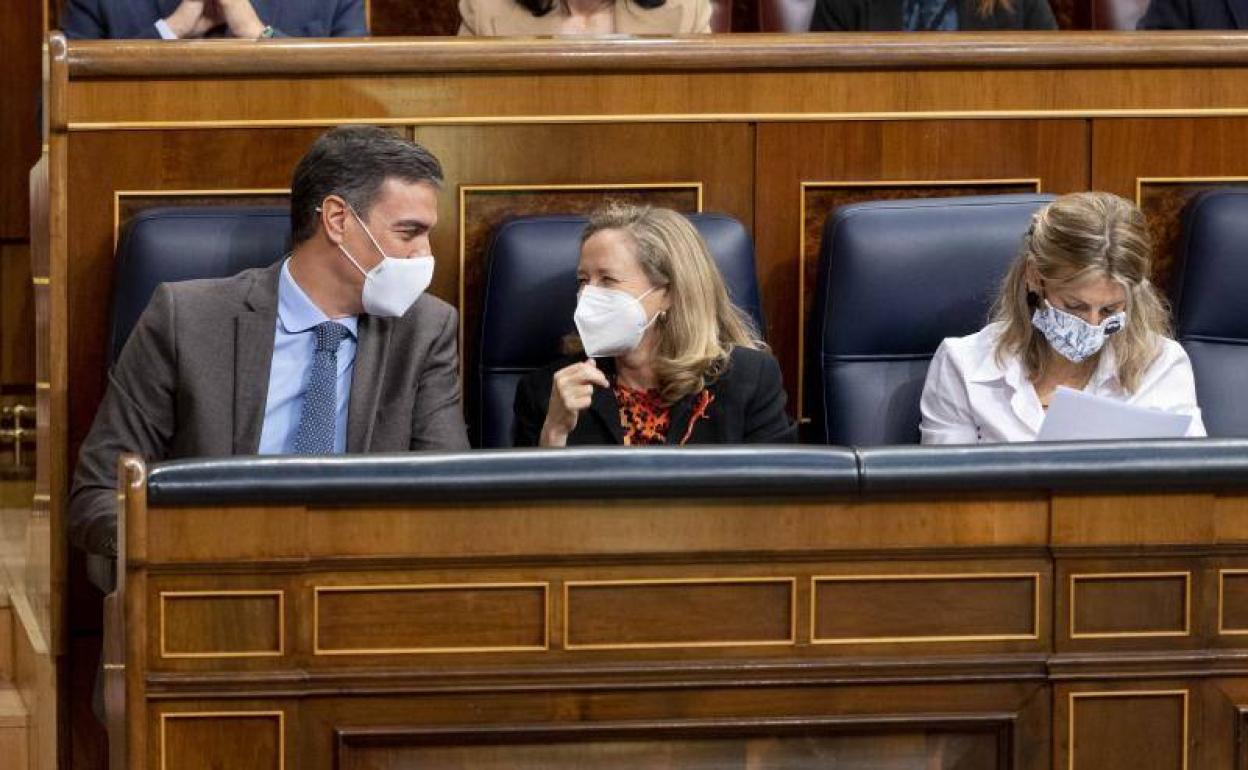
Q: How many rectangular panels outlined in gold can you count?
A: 12